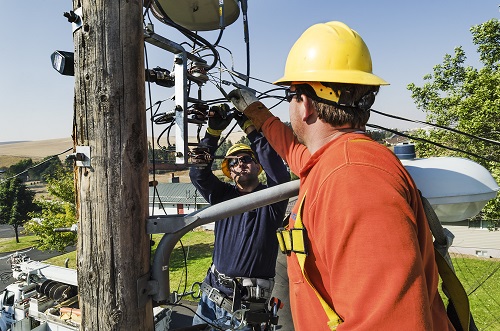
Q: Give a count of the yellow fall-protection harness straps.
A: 2